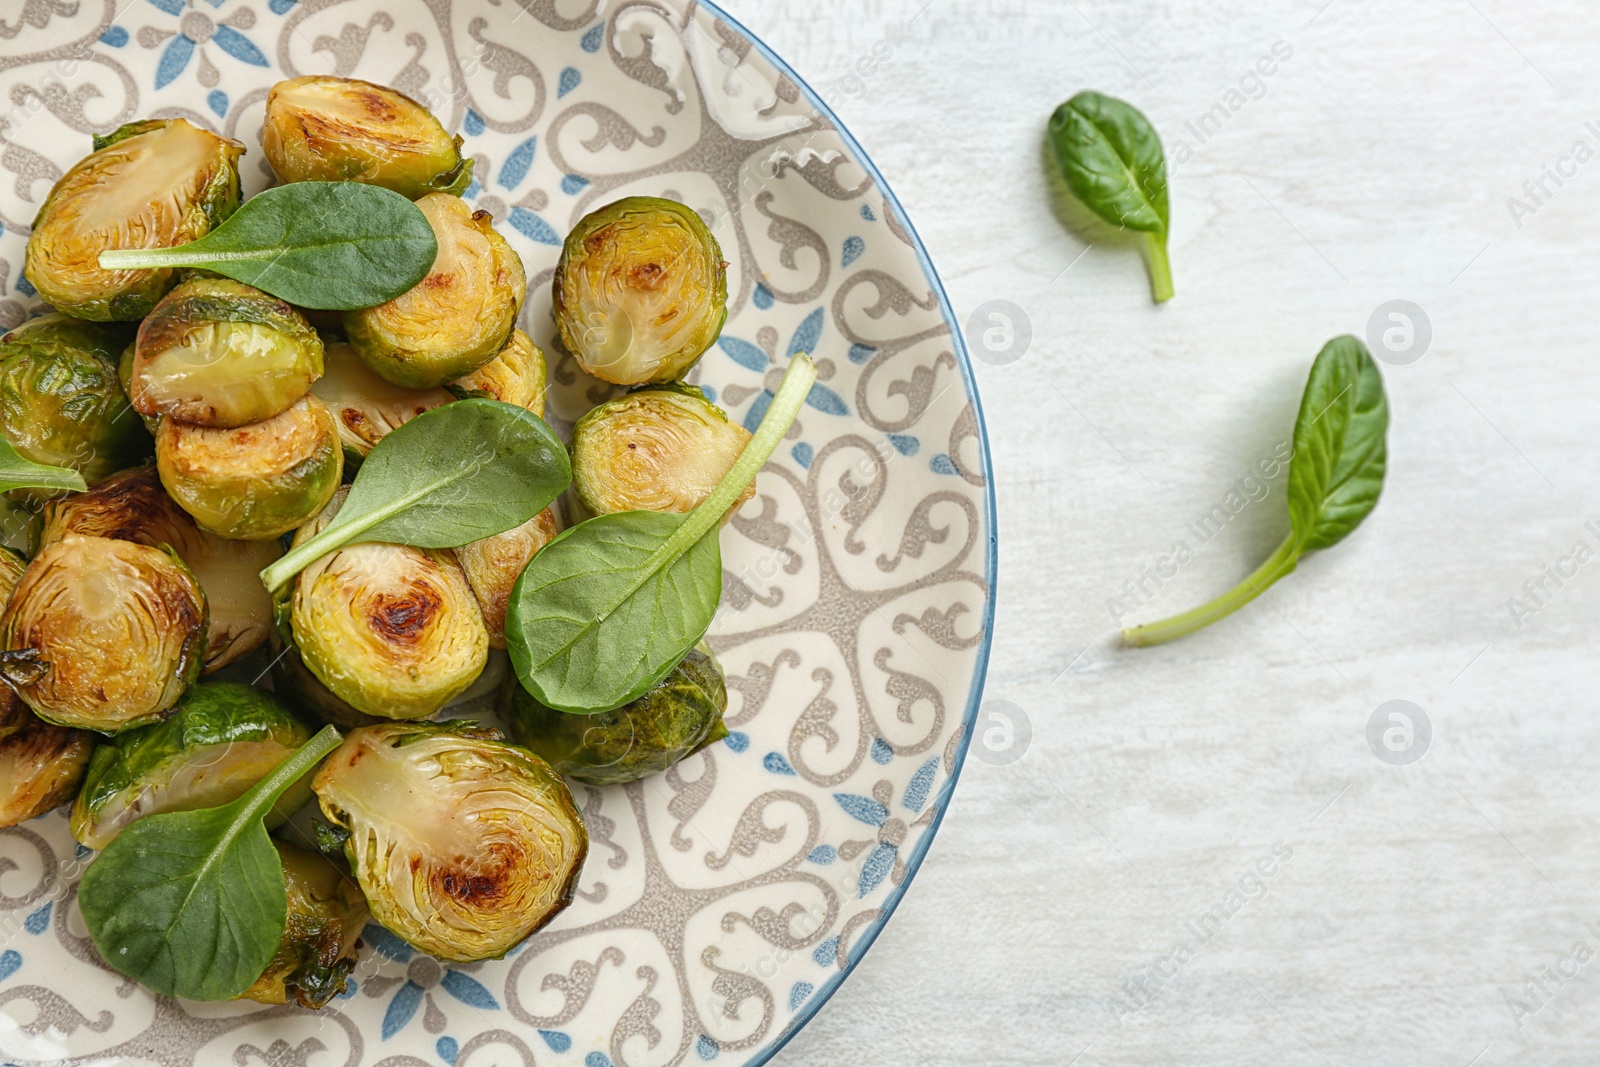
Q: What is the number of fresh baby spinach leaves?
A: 7